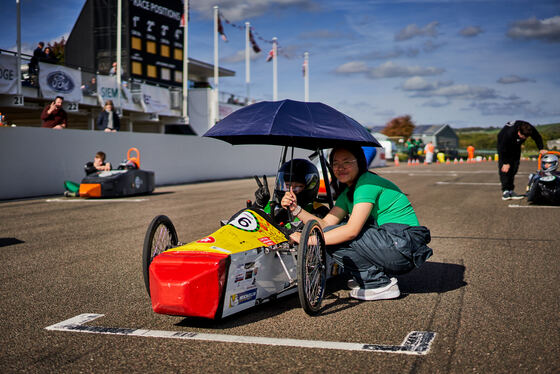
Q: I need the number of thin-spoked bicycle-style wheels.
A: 2